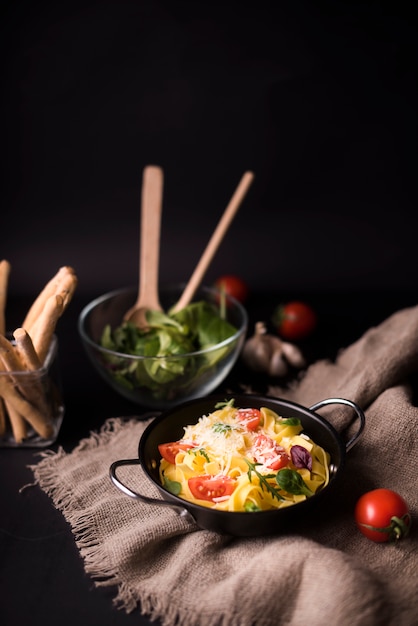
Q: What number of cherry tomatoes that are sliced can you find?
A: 4